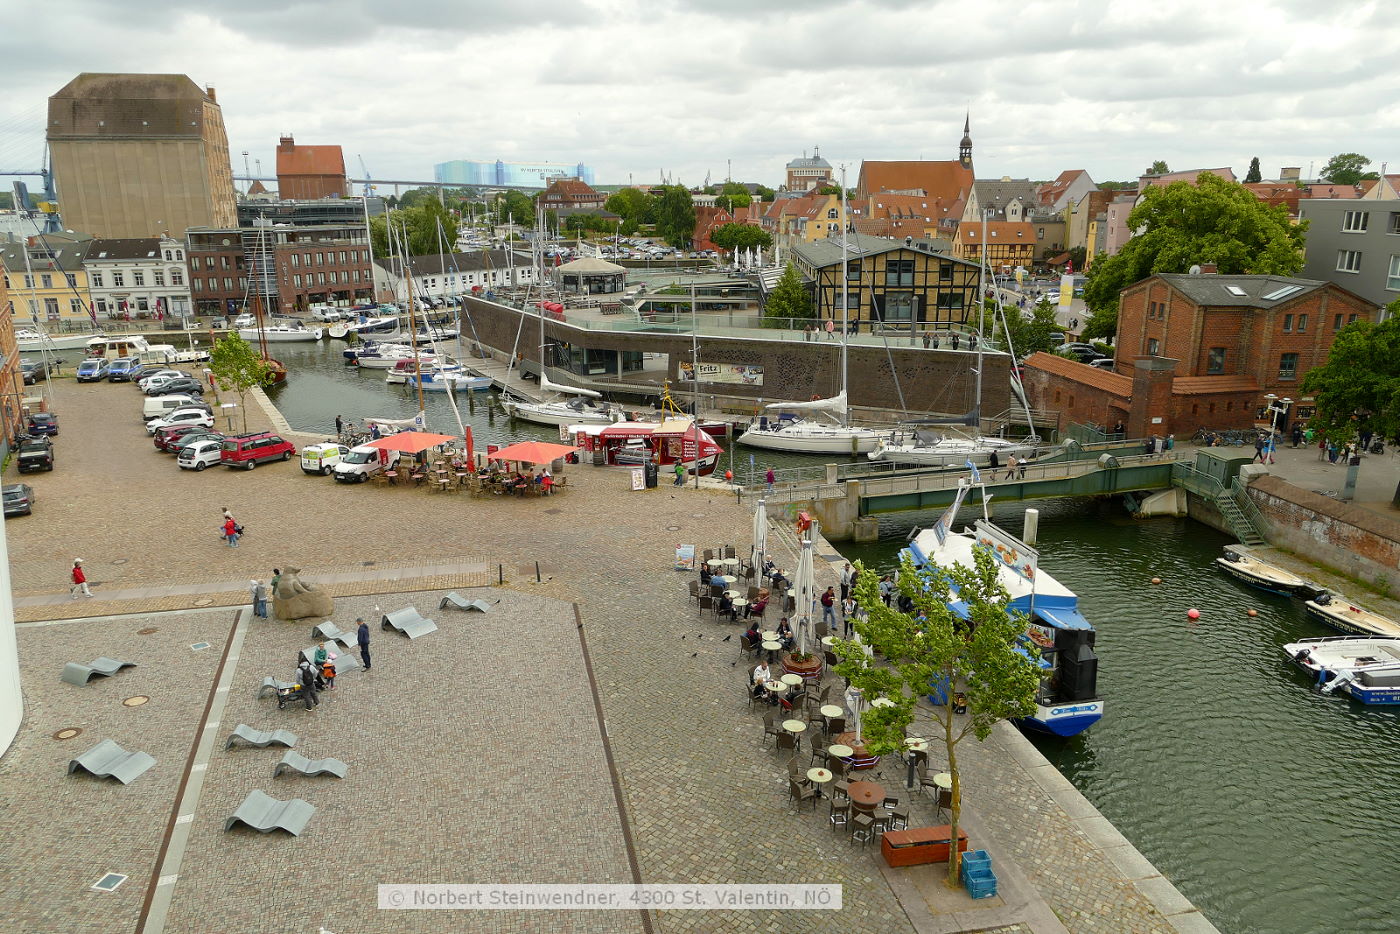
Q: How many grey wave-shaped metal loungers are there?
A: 10